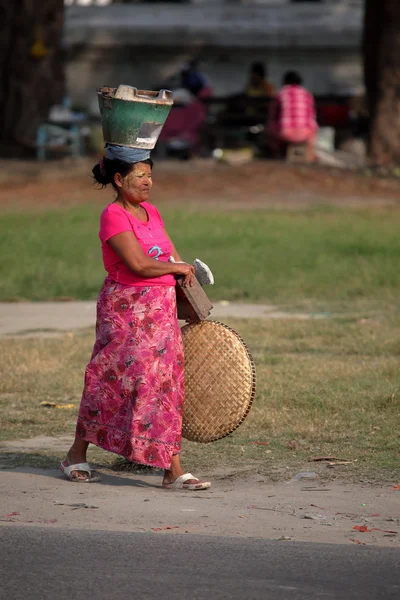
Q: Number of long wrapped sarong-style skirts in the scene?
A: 1